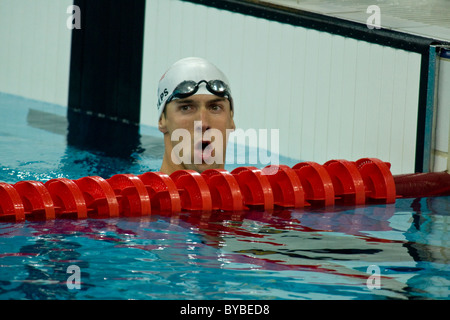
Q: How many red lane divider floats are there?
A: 13